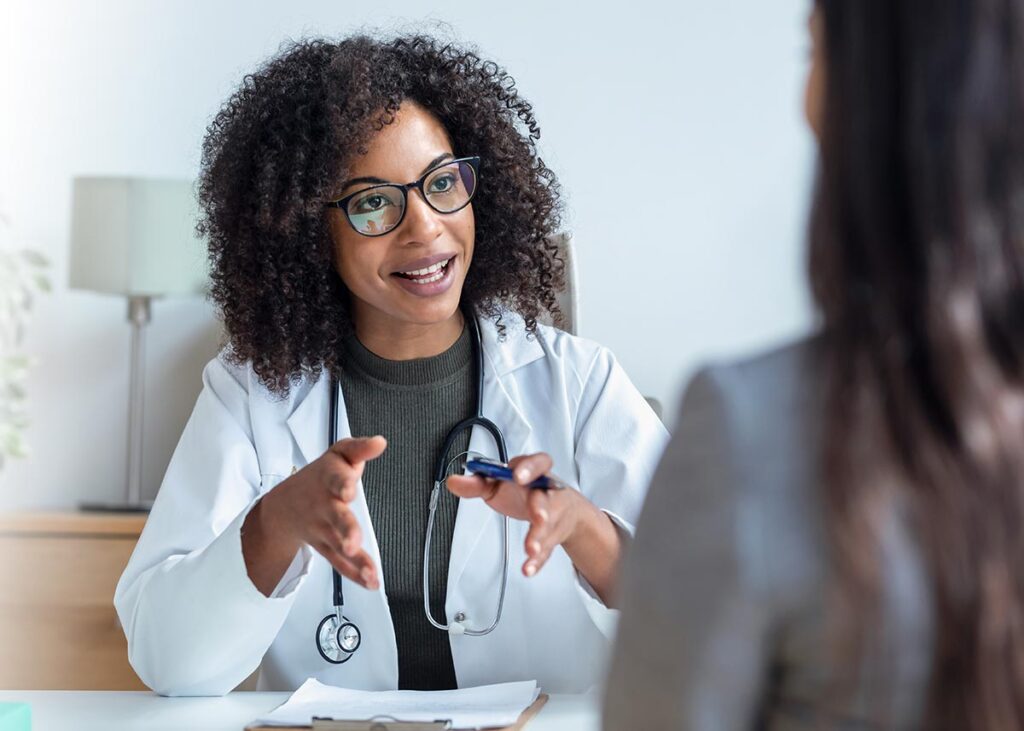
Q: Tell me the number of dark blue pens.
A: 1